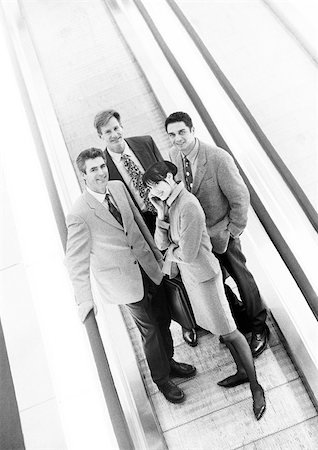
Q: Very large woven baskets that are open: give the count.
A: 0